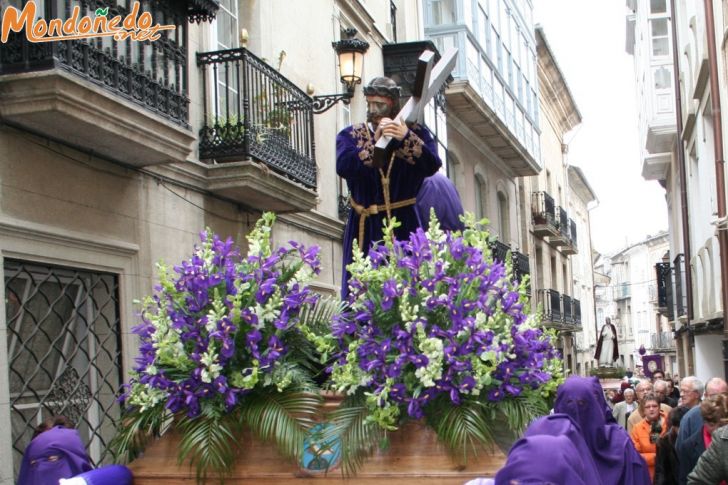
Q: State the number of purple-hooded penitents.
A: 5